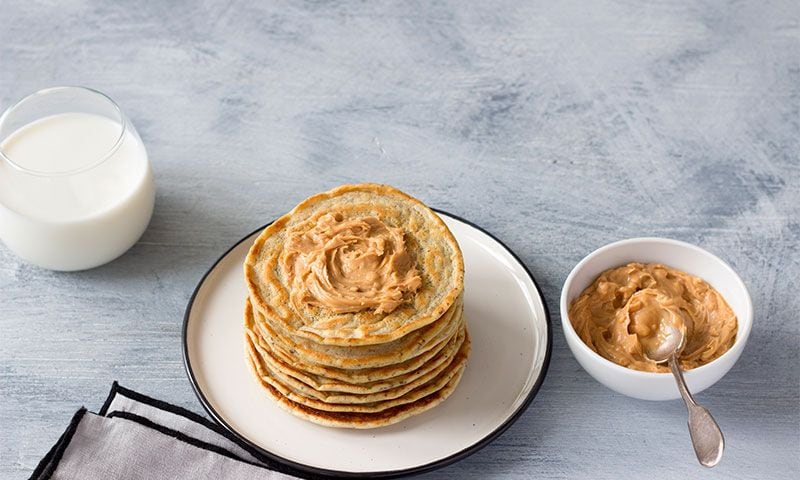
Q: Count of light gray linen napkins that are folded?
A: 1